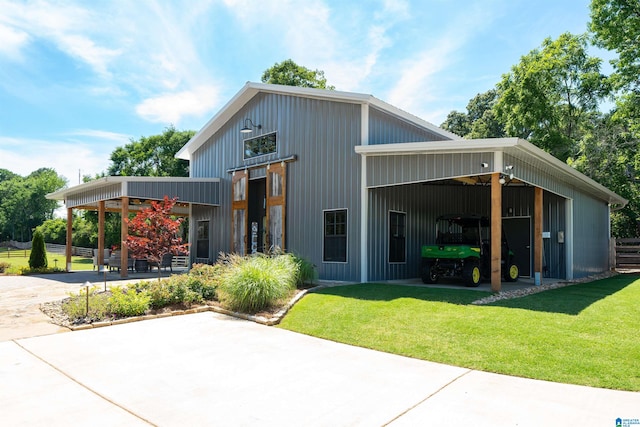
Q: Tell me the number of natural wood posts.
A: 5